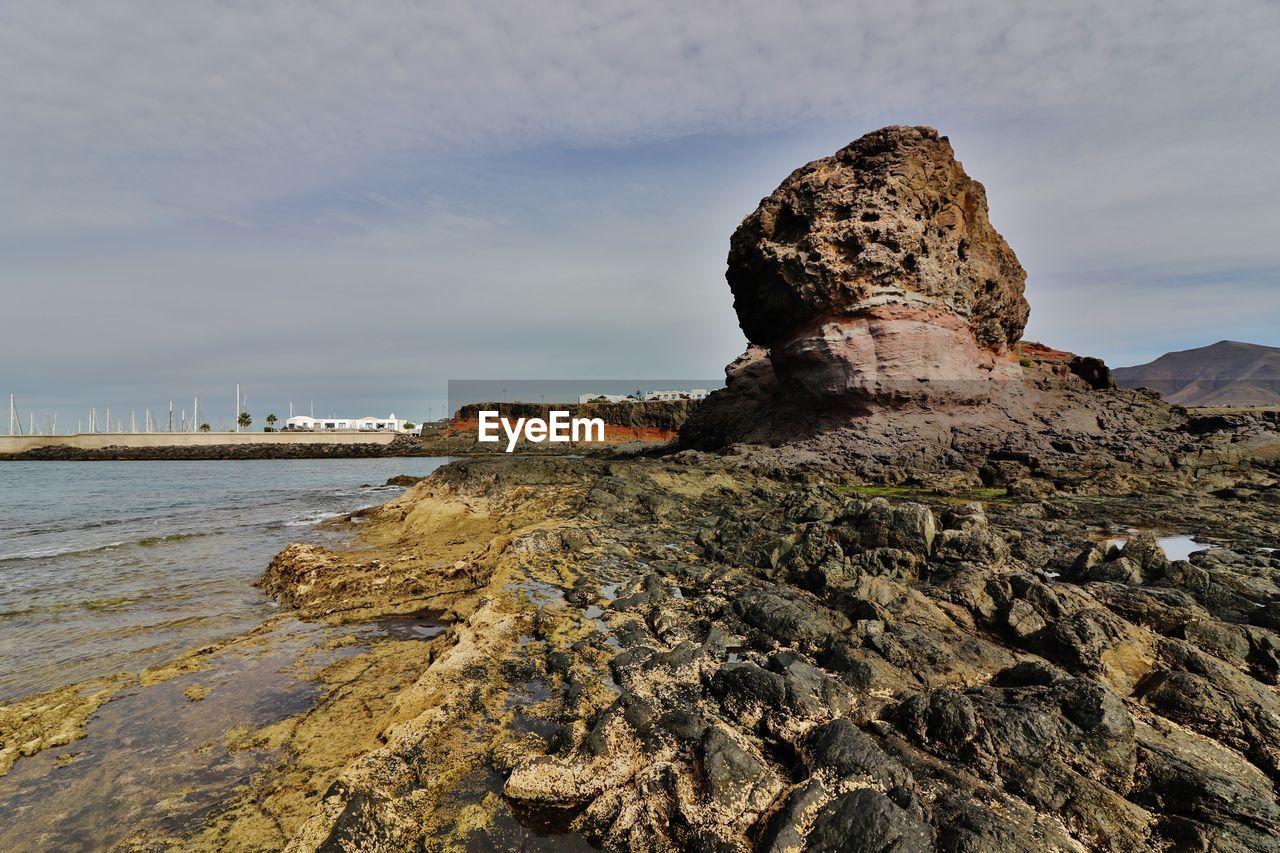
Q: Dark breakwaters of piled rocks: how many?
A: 1